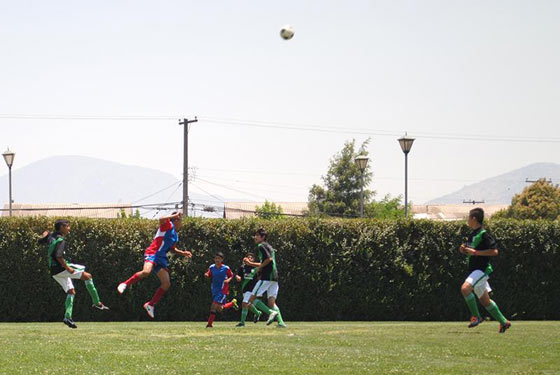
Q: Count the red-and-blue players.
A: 2